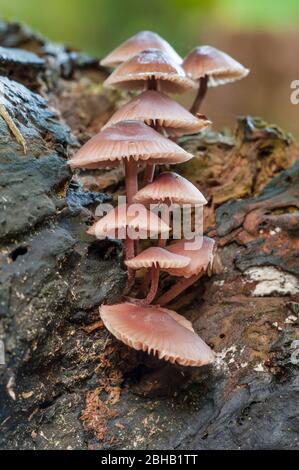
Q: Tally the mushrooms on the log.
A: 10